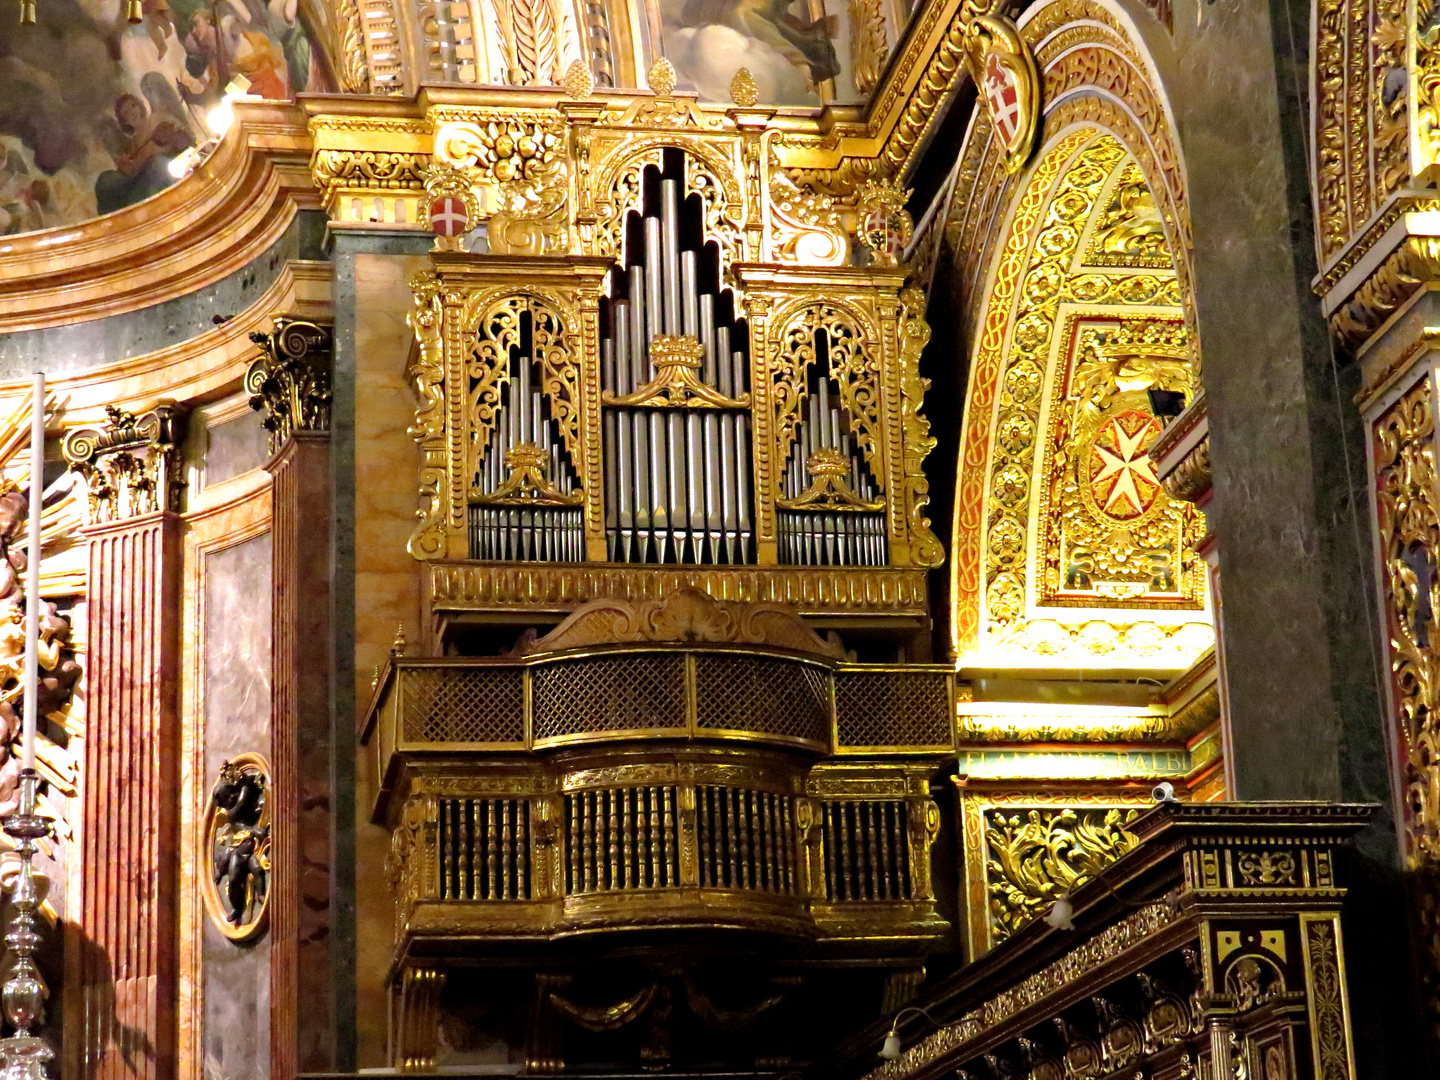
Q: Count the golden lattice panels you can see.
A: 4